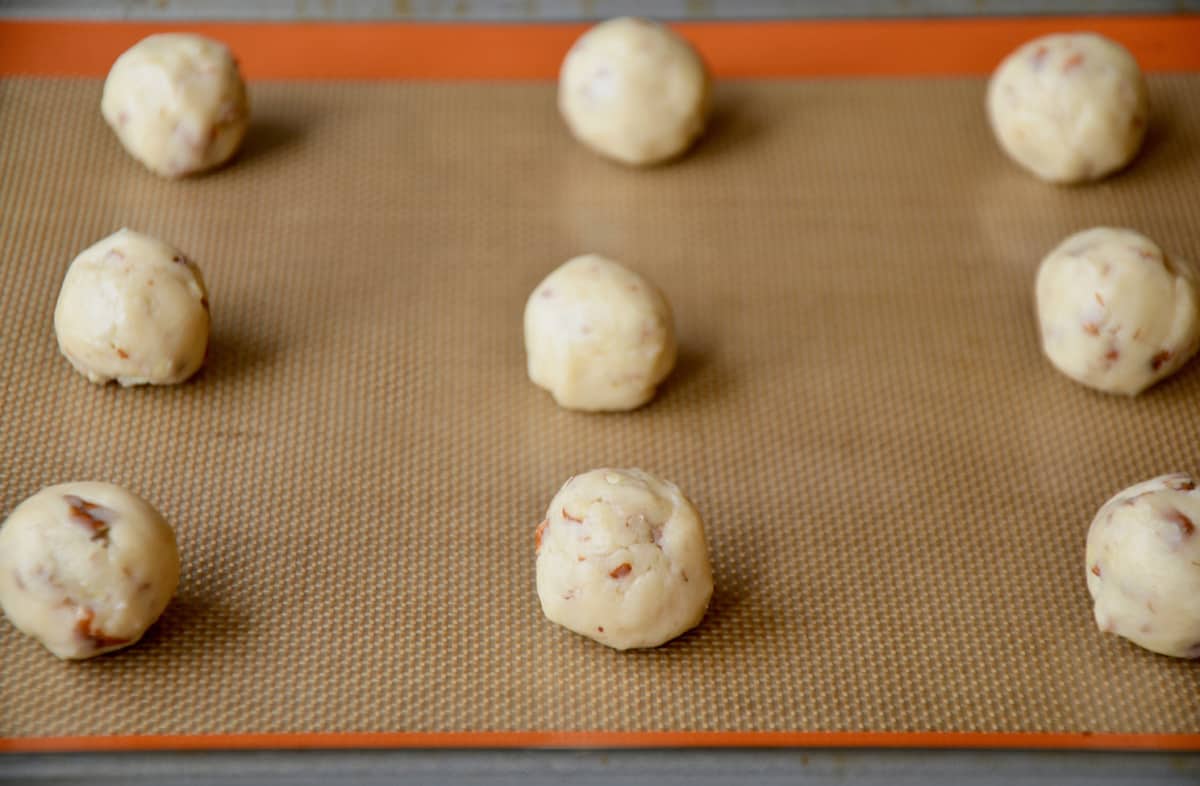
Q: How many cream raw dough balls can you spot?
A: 9